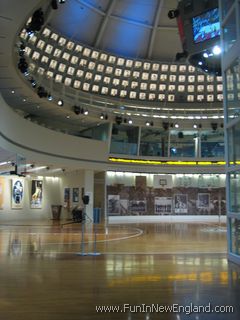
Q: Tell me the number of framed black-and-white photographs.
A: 5